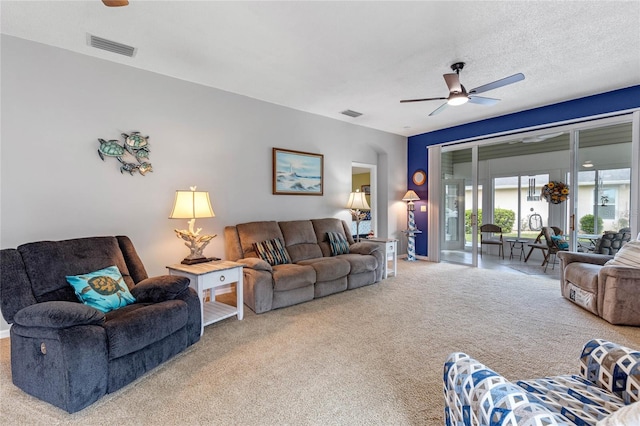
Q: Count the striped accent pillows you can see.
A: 2